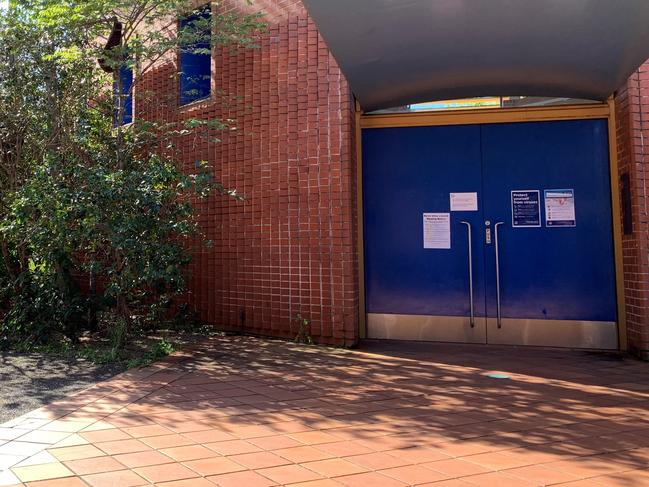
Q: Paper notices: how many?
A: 4